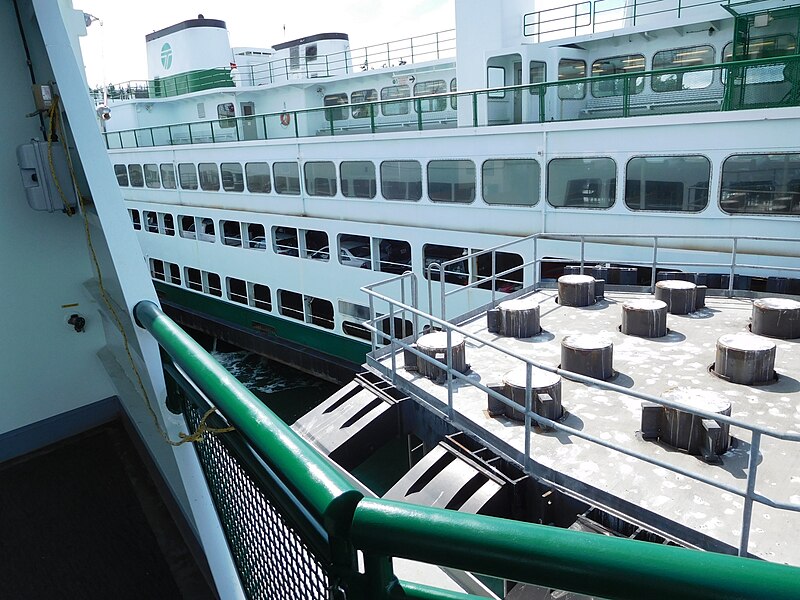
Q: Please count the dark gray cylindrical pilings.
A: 10